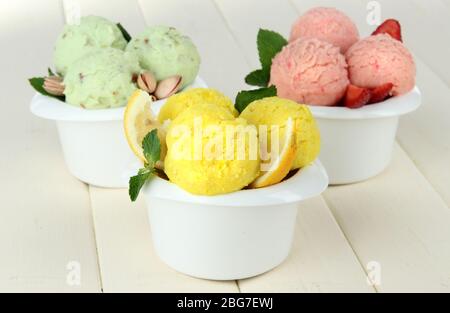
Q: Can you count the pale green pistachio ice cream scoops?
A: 3